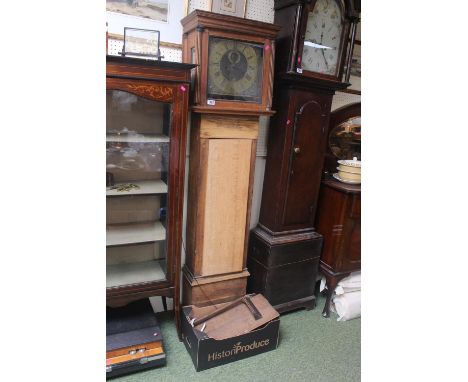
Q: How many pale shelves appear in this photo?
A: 4